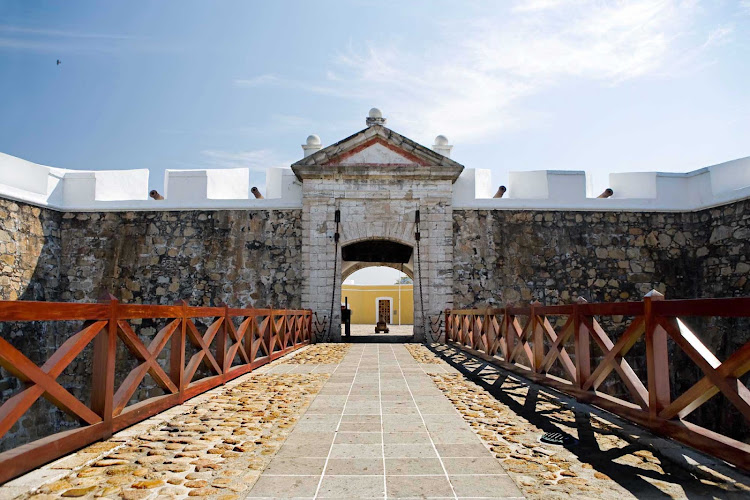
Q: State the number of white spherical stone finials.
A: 3